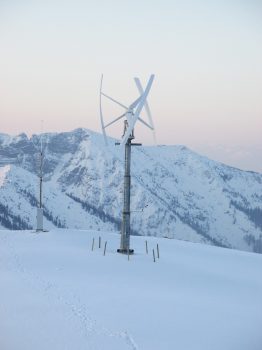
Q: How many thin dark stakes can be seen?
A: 7